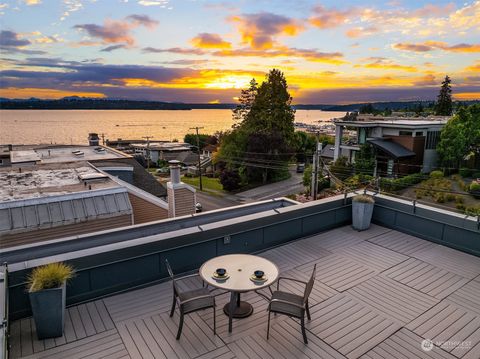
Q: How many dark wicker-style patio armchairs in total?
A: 2